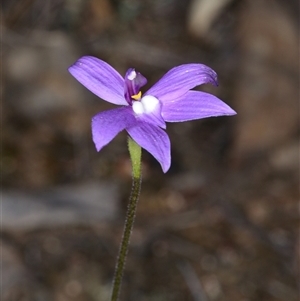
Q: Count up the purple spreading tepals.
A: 5